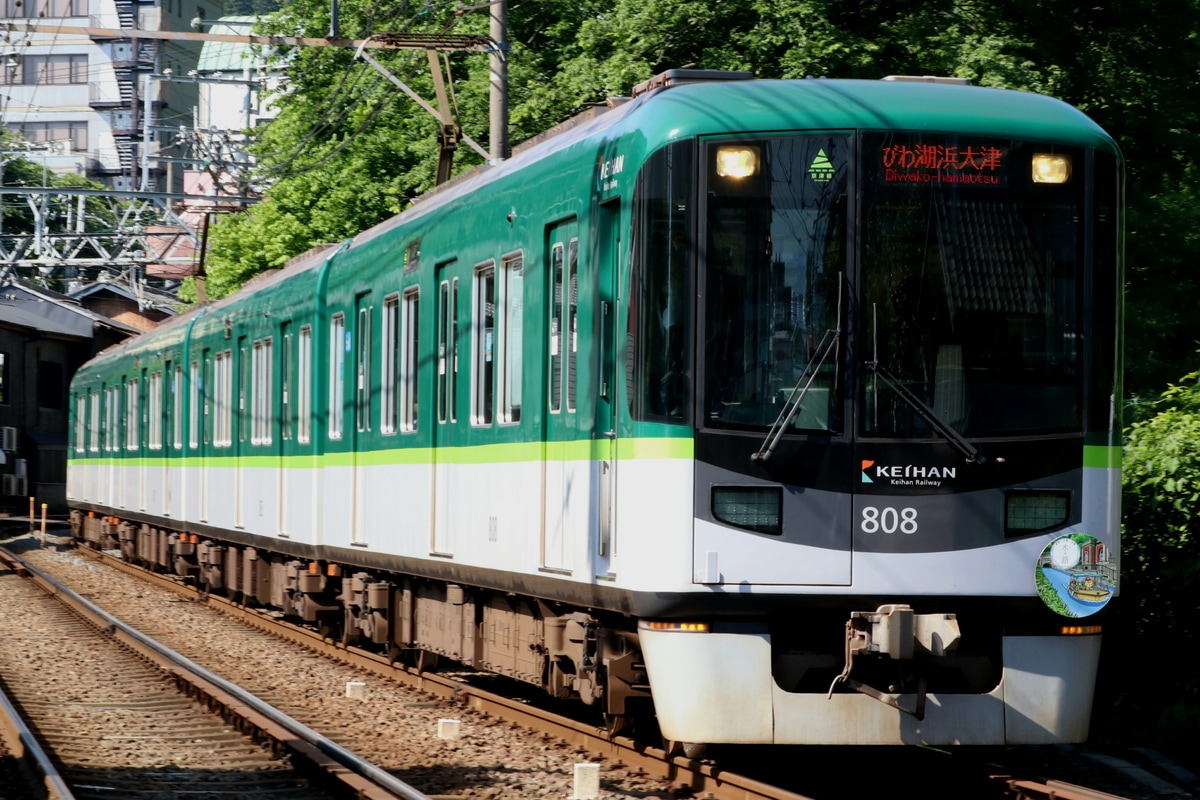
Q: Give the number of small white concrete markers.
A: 3